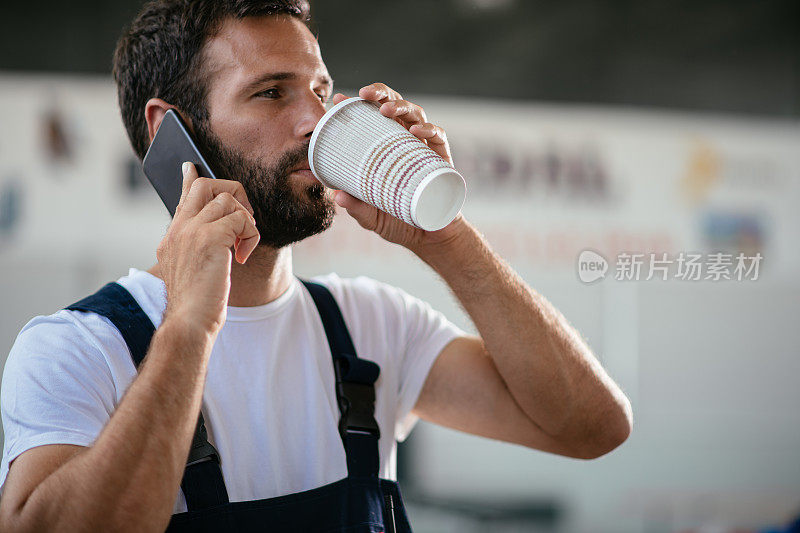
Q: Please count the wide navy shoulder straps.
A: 2